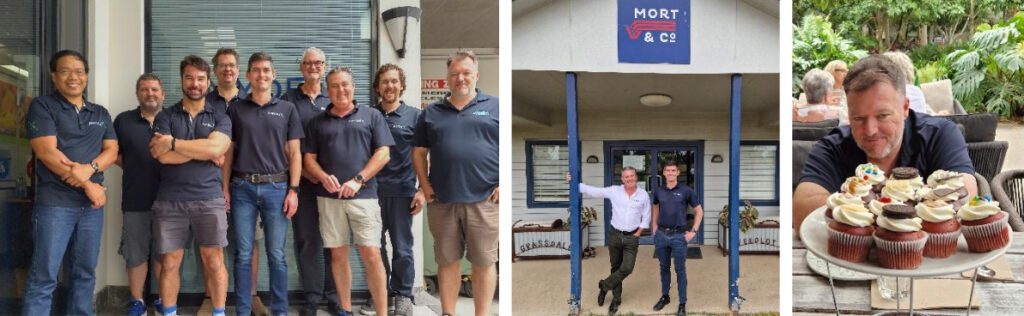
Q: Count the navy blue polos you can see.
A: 11